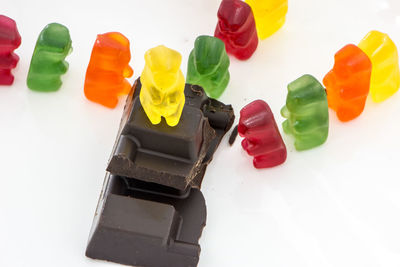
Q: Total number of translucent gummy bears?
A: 11